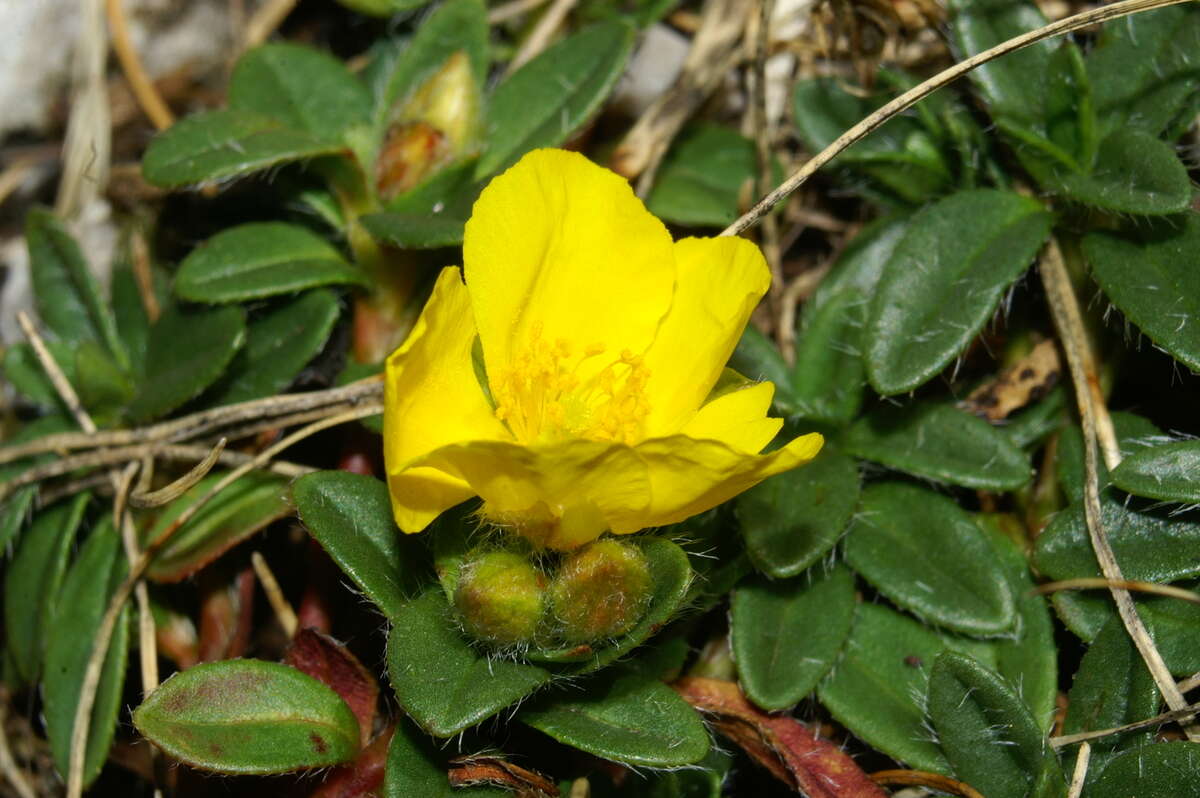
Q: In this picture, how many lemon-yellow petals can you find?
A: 5